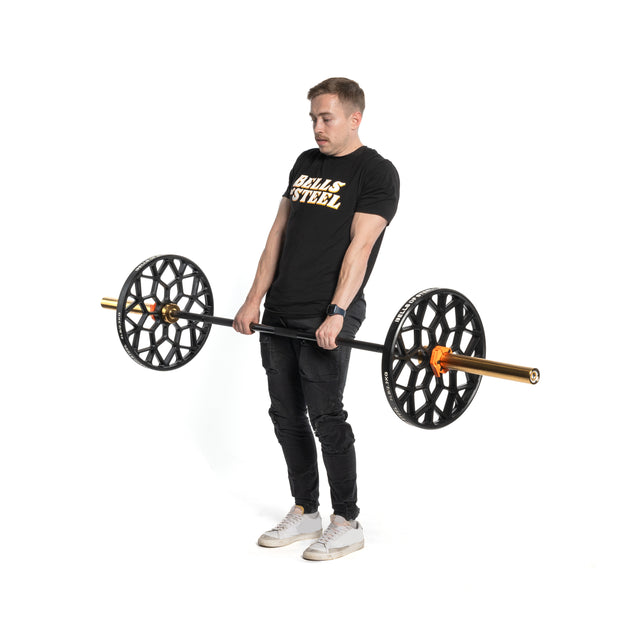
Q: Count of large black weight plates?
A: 2